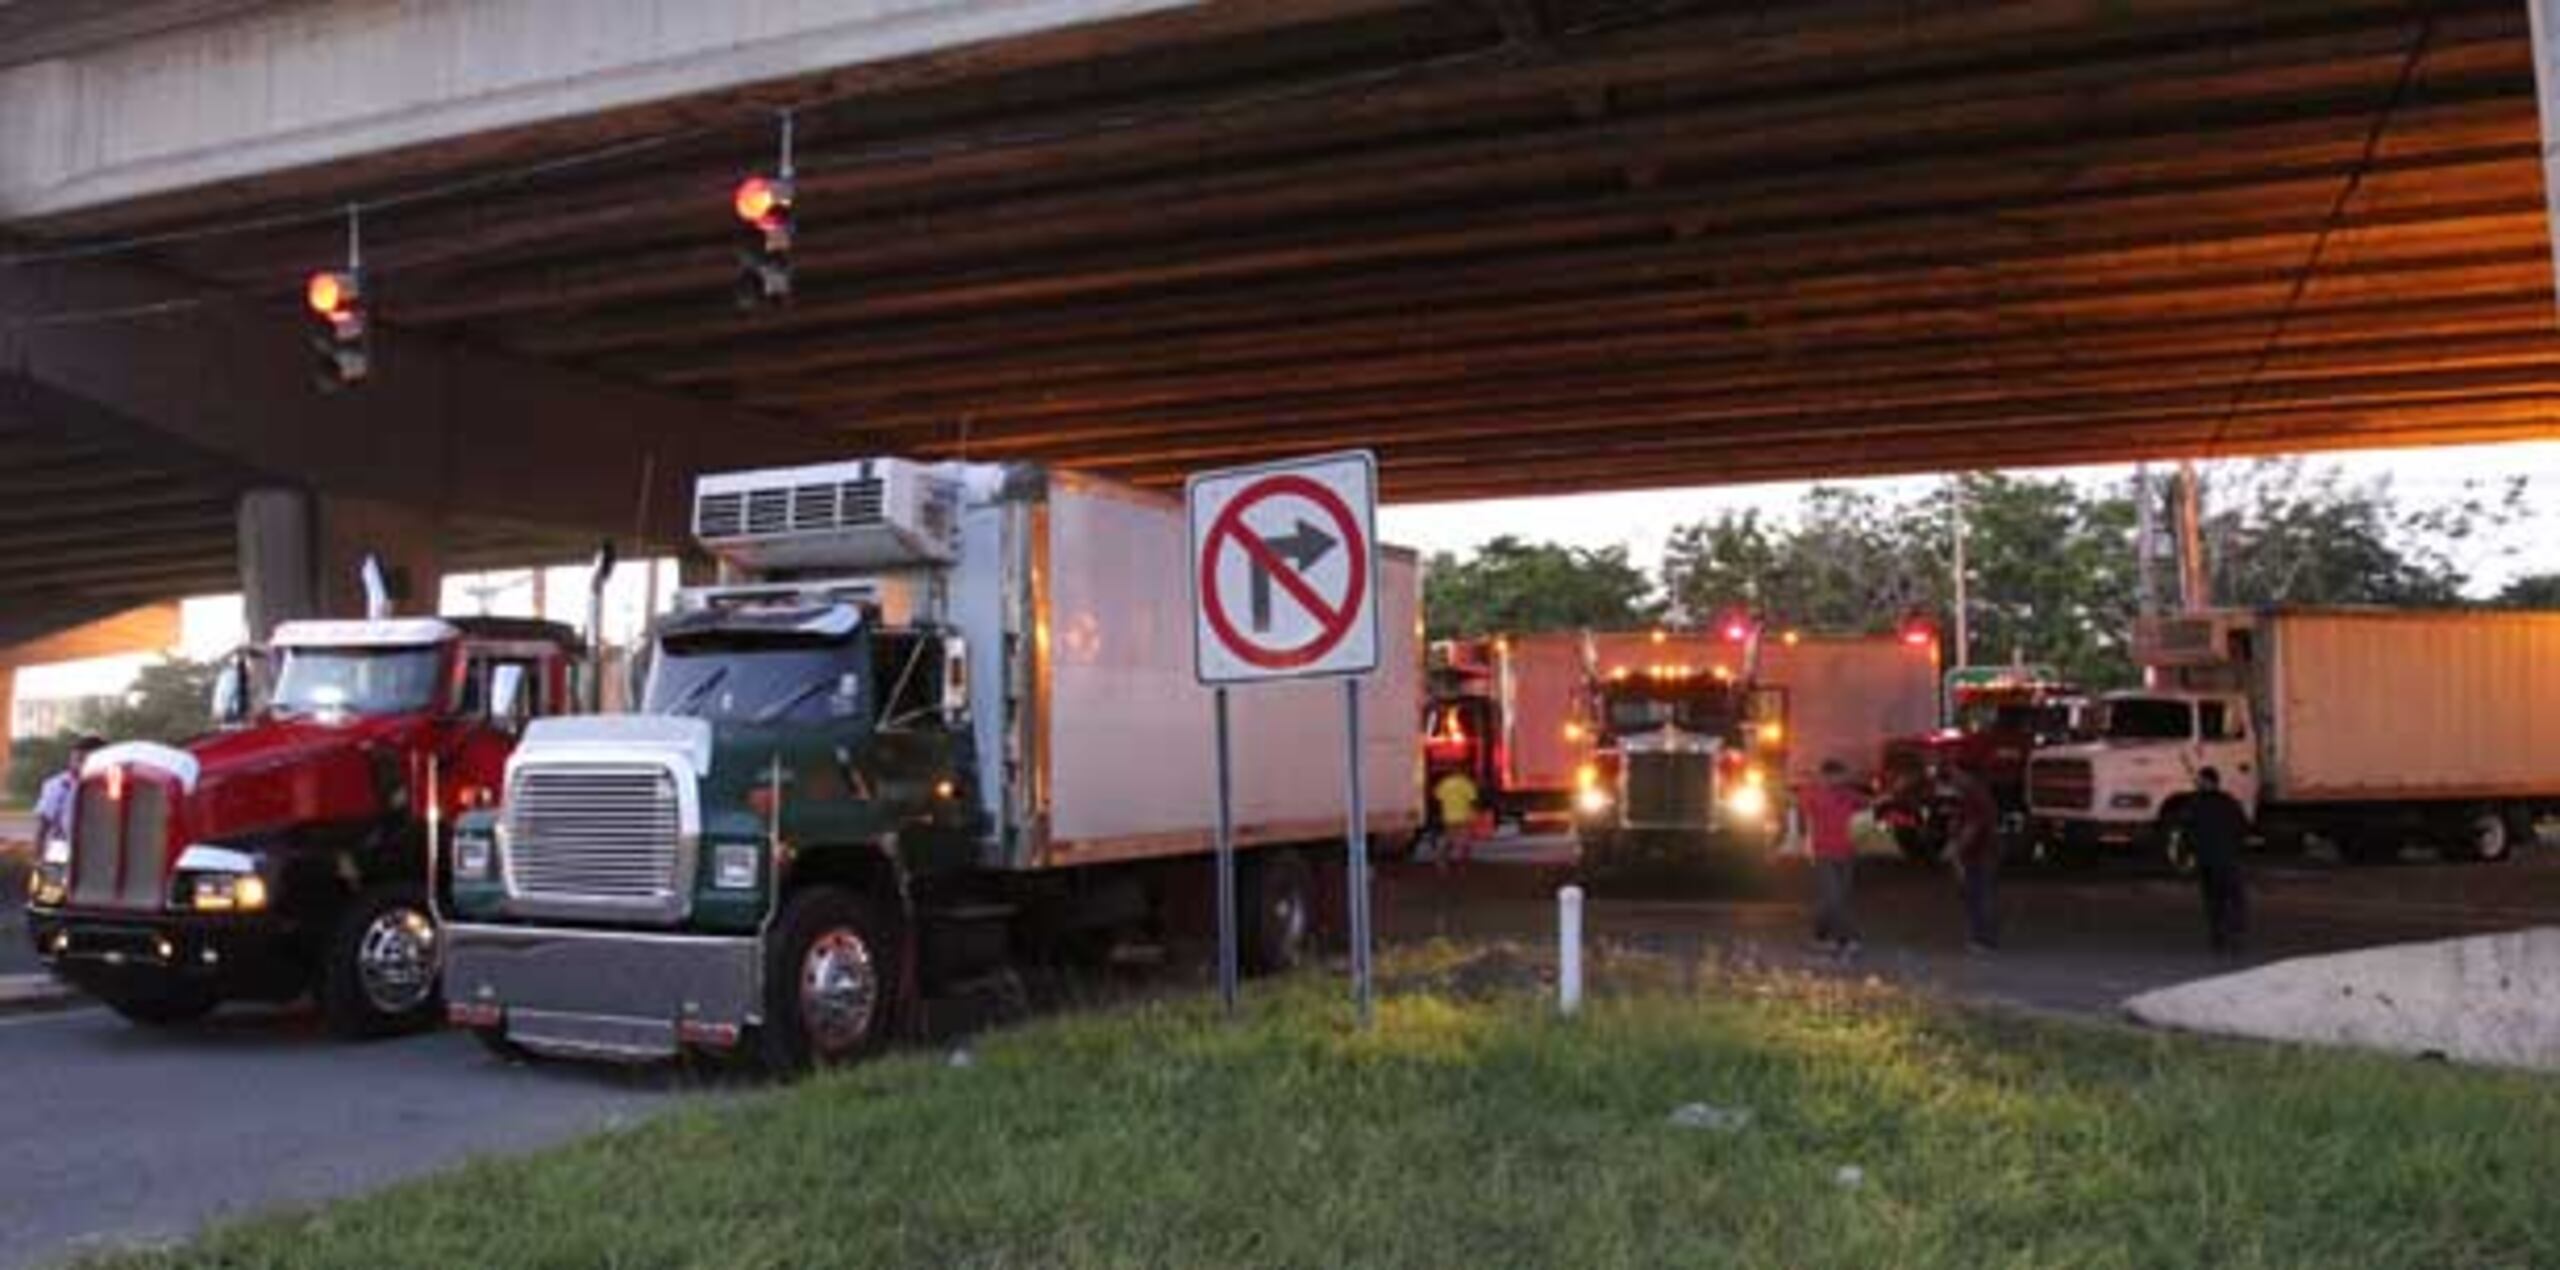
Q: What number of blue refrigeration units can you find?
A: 0